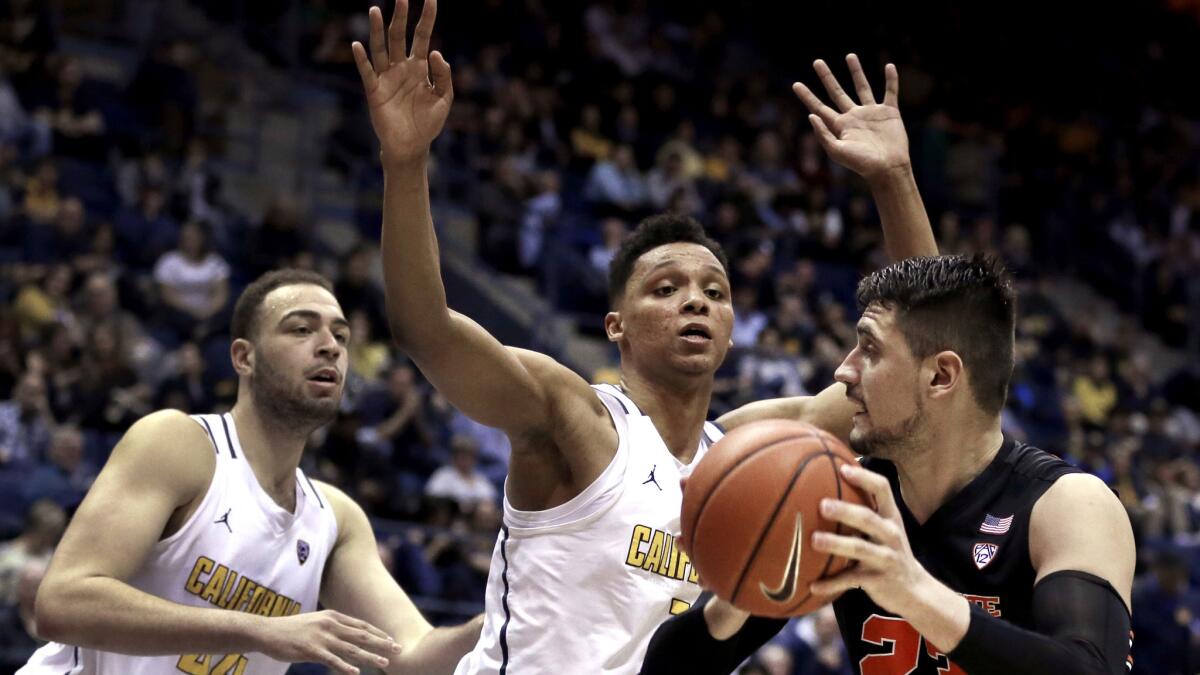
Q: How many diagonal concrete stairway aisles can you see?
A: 2